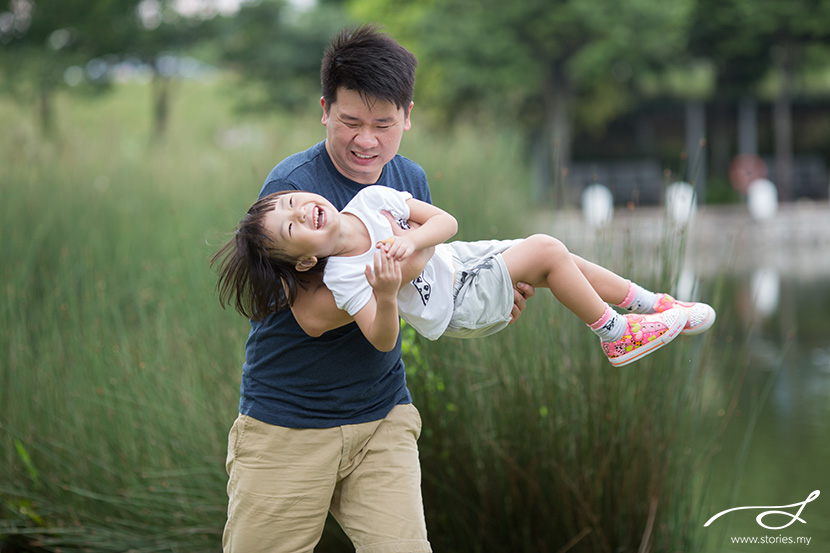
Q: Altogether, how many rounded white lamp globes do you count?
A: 3